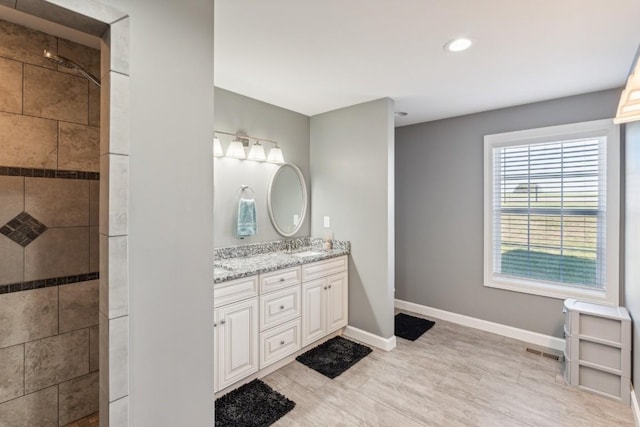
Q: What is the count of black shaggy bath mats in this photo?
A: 3